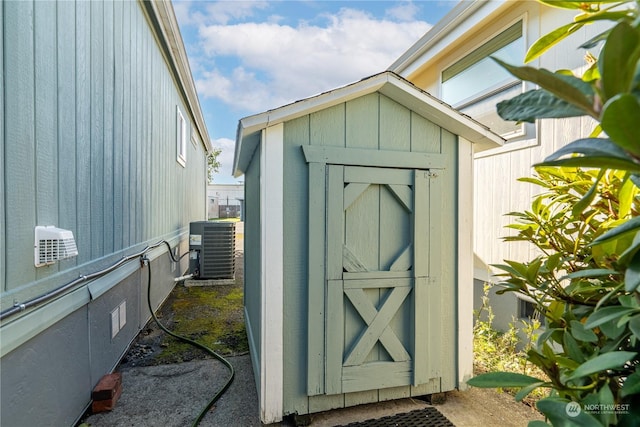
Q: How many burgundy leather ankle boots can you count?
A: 0